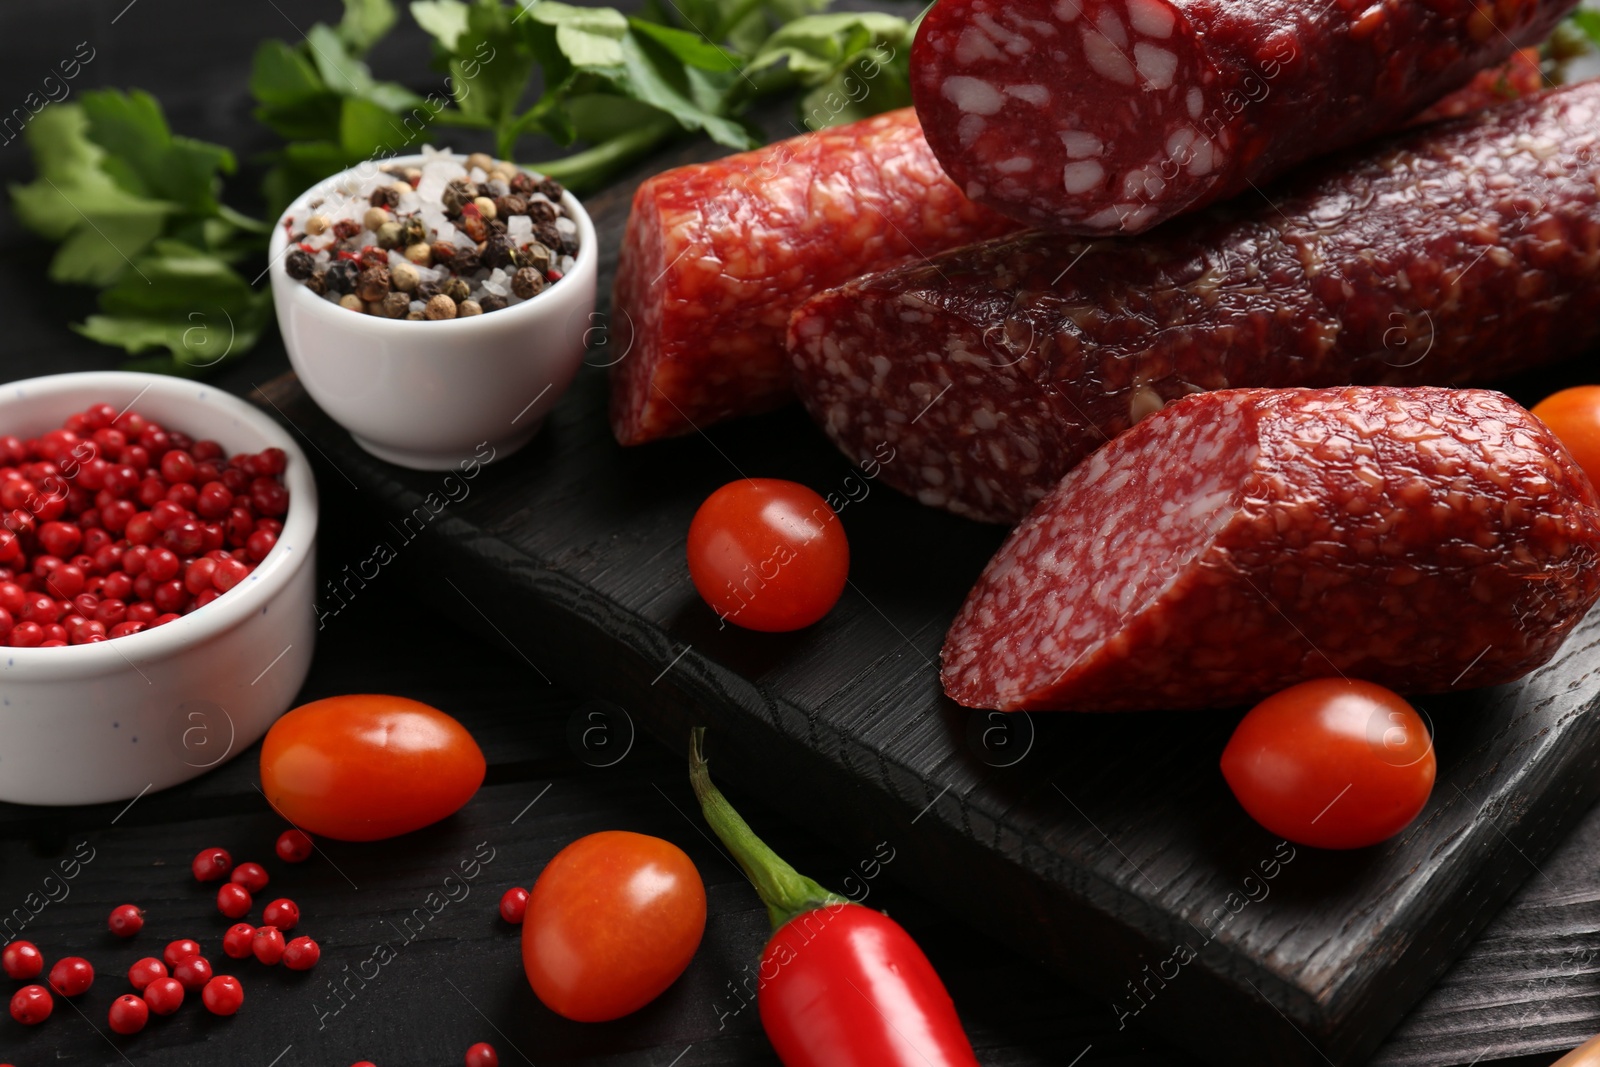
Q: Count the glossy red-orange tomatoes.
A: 5